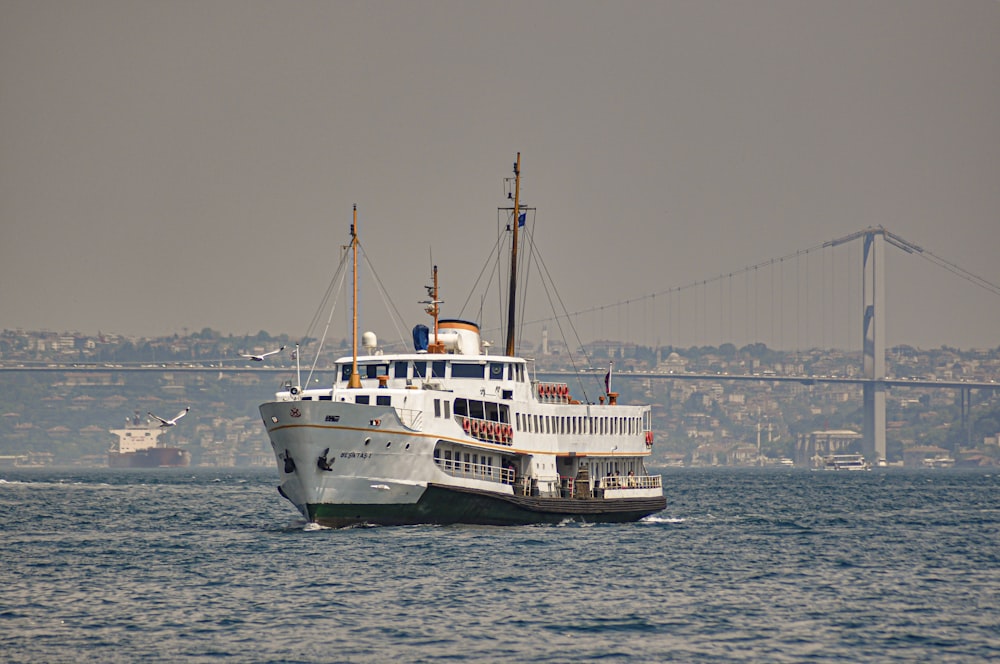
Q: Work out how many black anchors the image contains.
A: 2